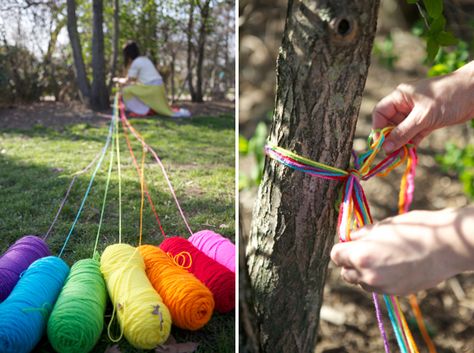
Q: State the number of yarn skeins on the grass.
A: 7